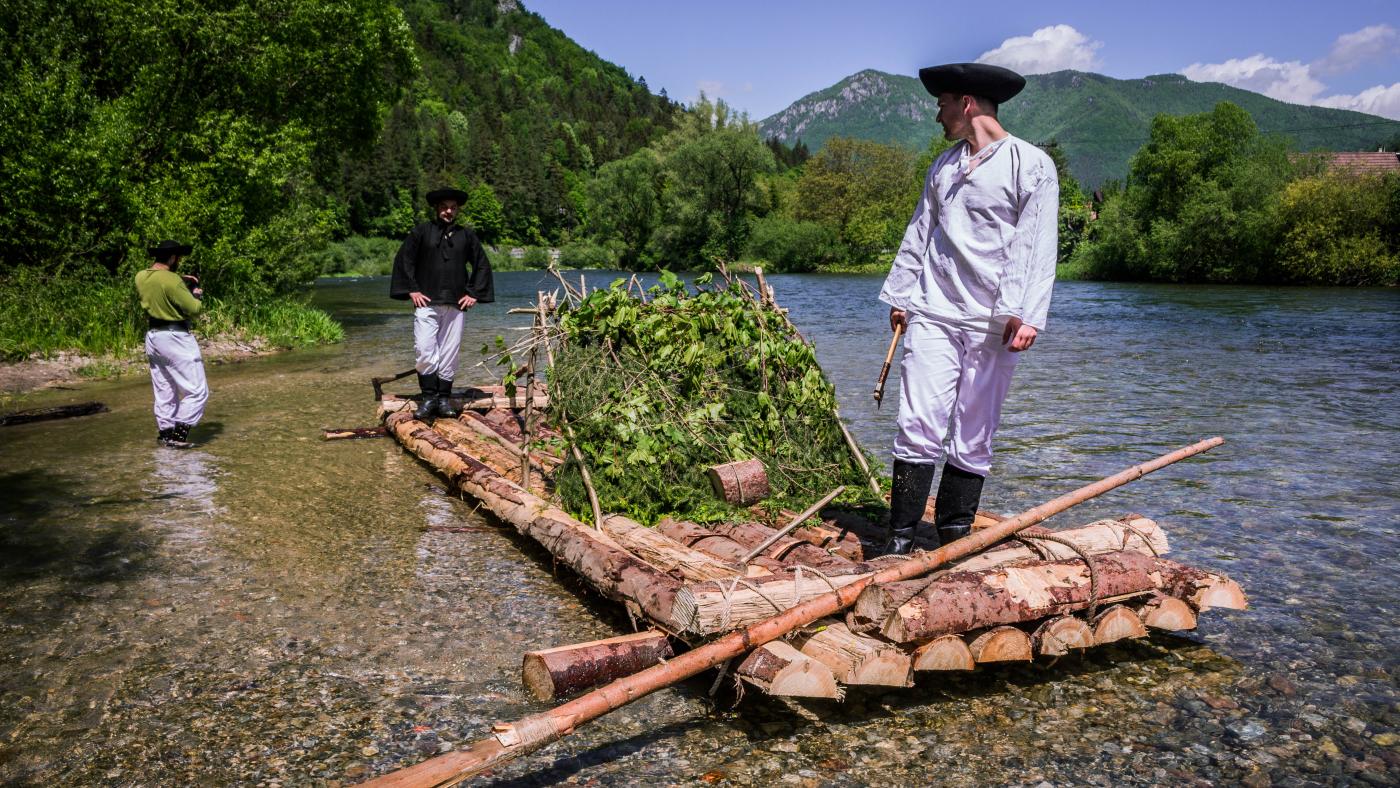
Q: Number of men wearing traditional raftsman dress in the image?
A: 3